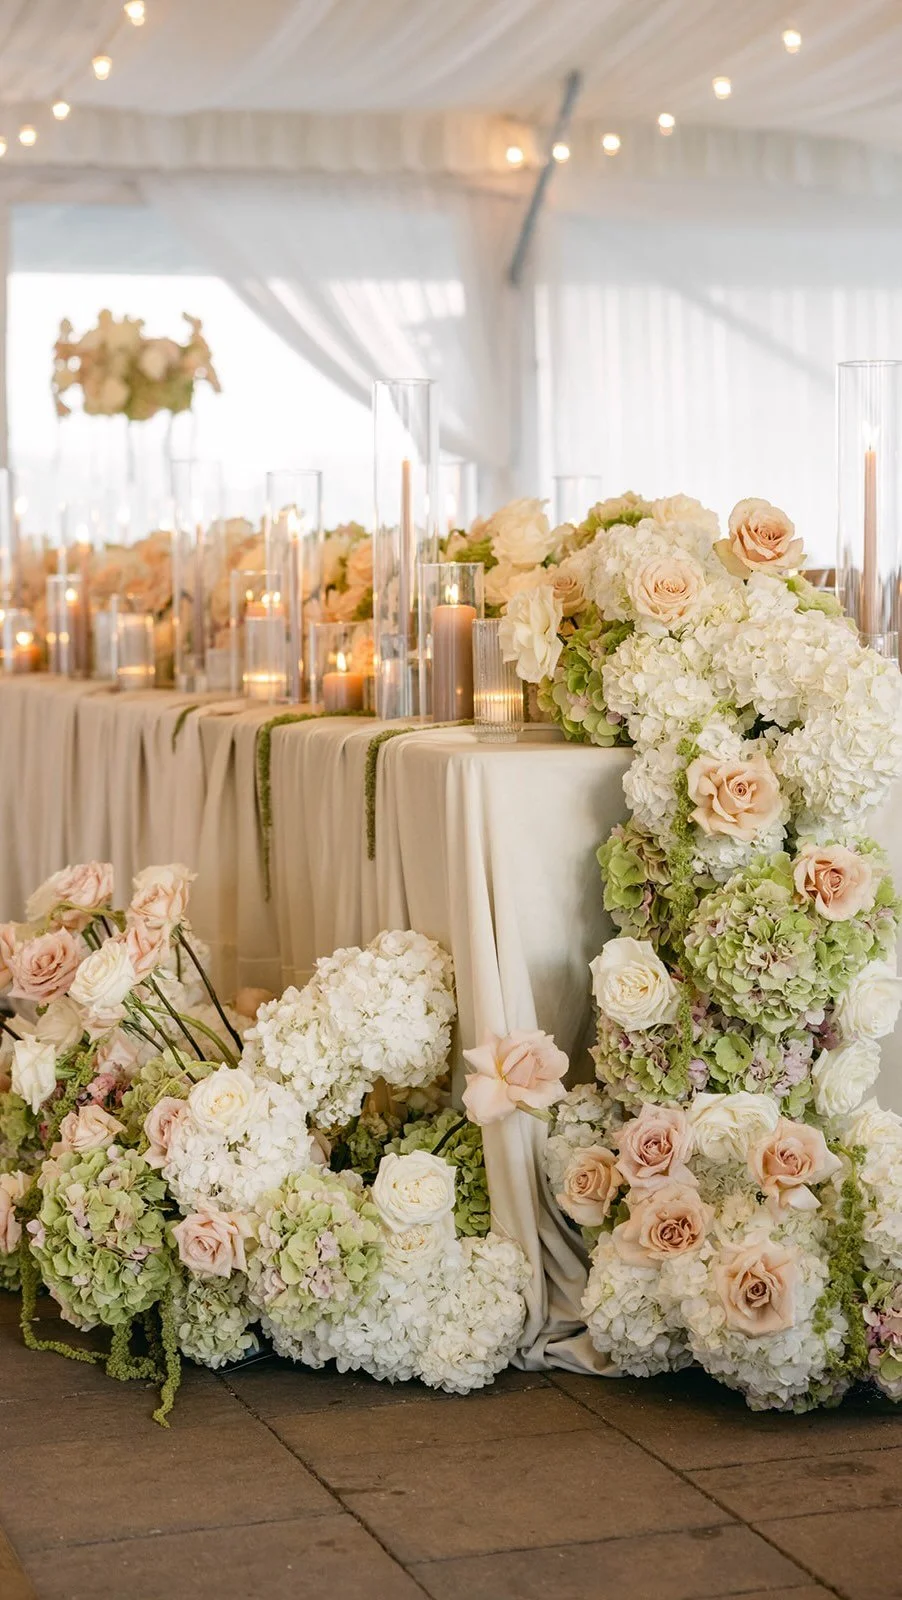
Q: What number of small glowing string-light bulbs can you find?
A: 11